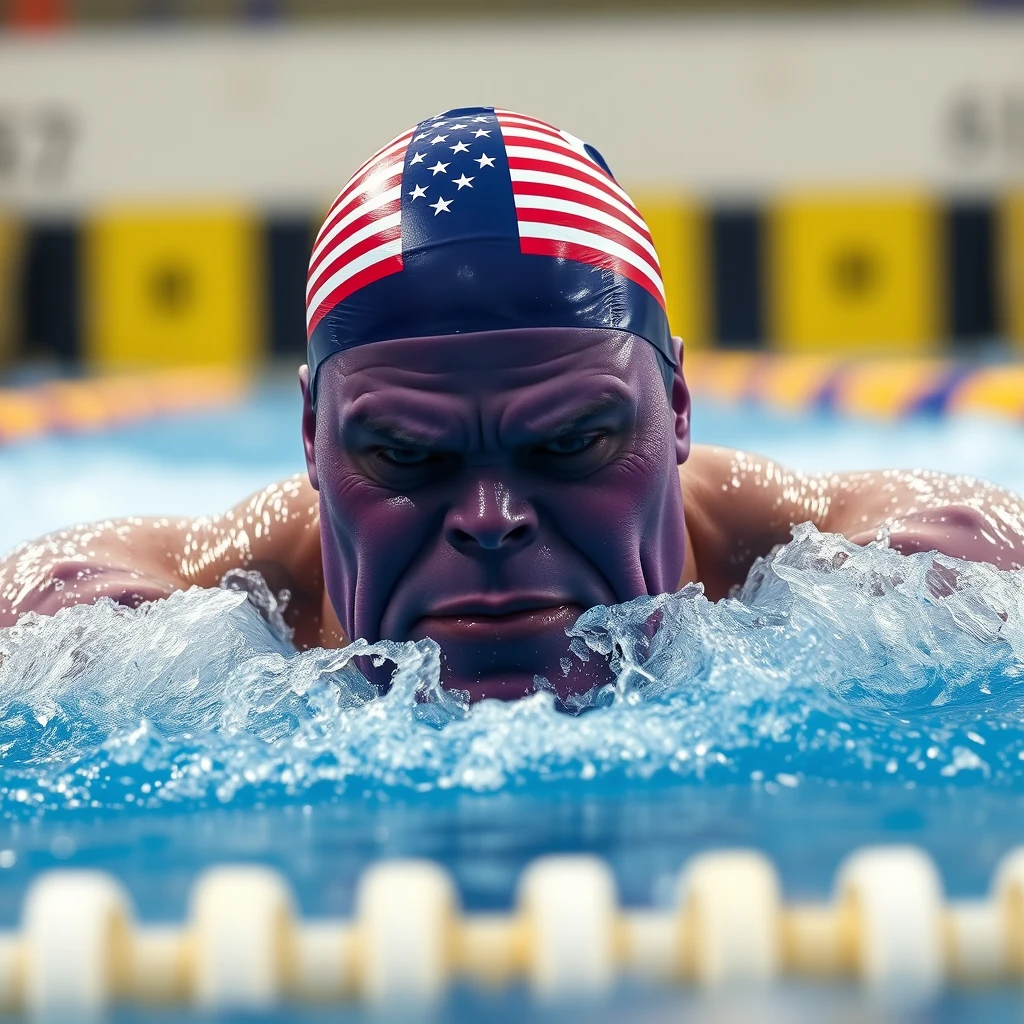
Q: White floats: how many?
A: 7